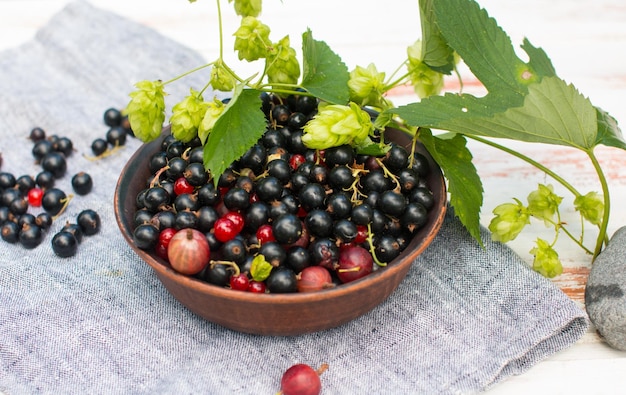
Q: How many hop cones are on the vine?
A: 14